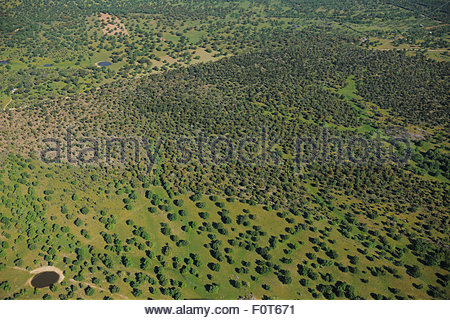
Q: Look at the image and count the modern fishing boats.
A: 0